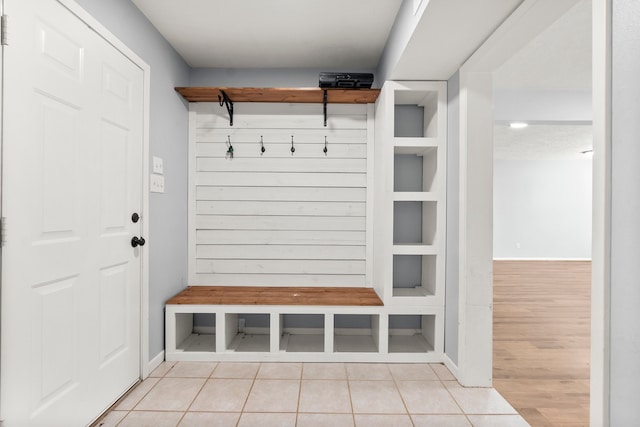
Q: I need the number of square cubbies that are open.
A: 9